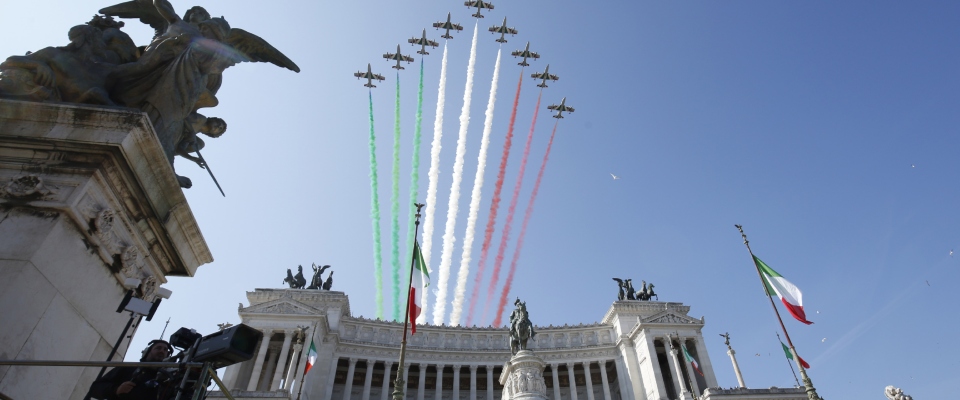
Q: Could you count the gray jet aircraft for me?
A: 9